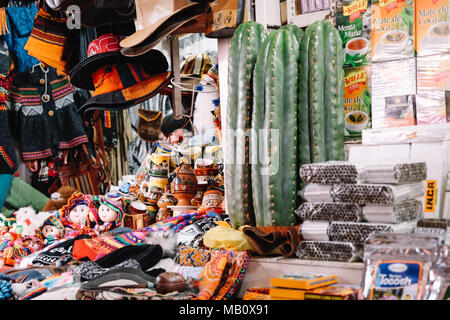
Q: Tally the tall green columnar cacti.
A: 4